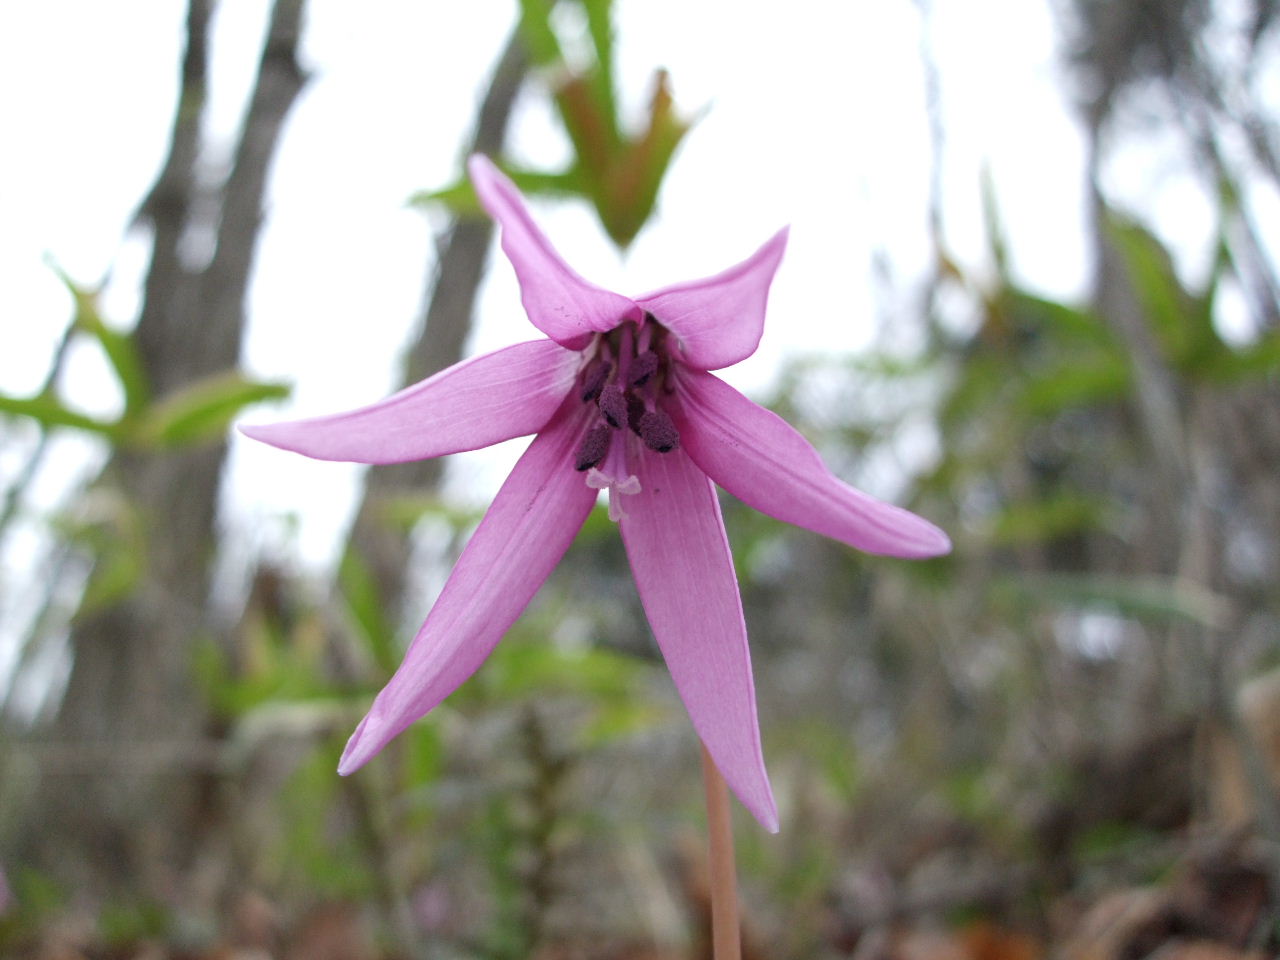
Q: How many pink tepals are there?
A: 6